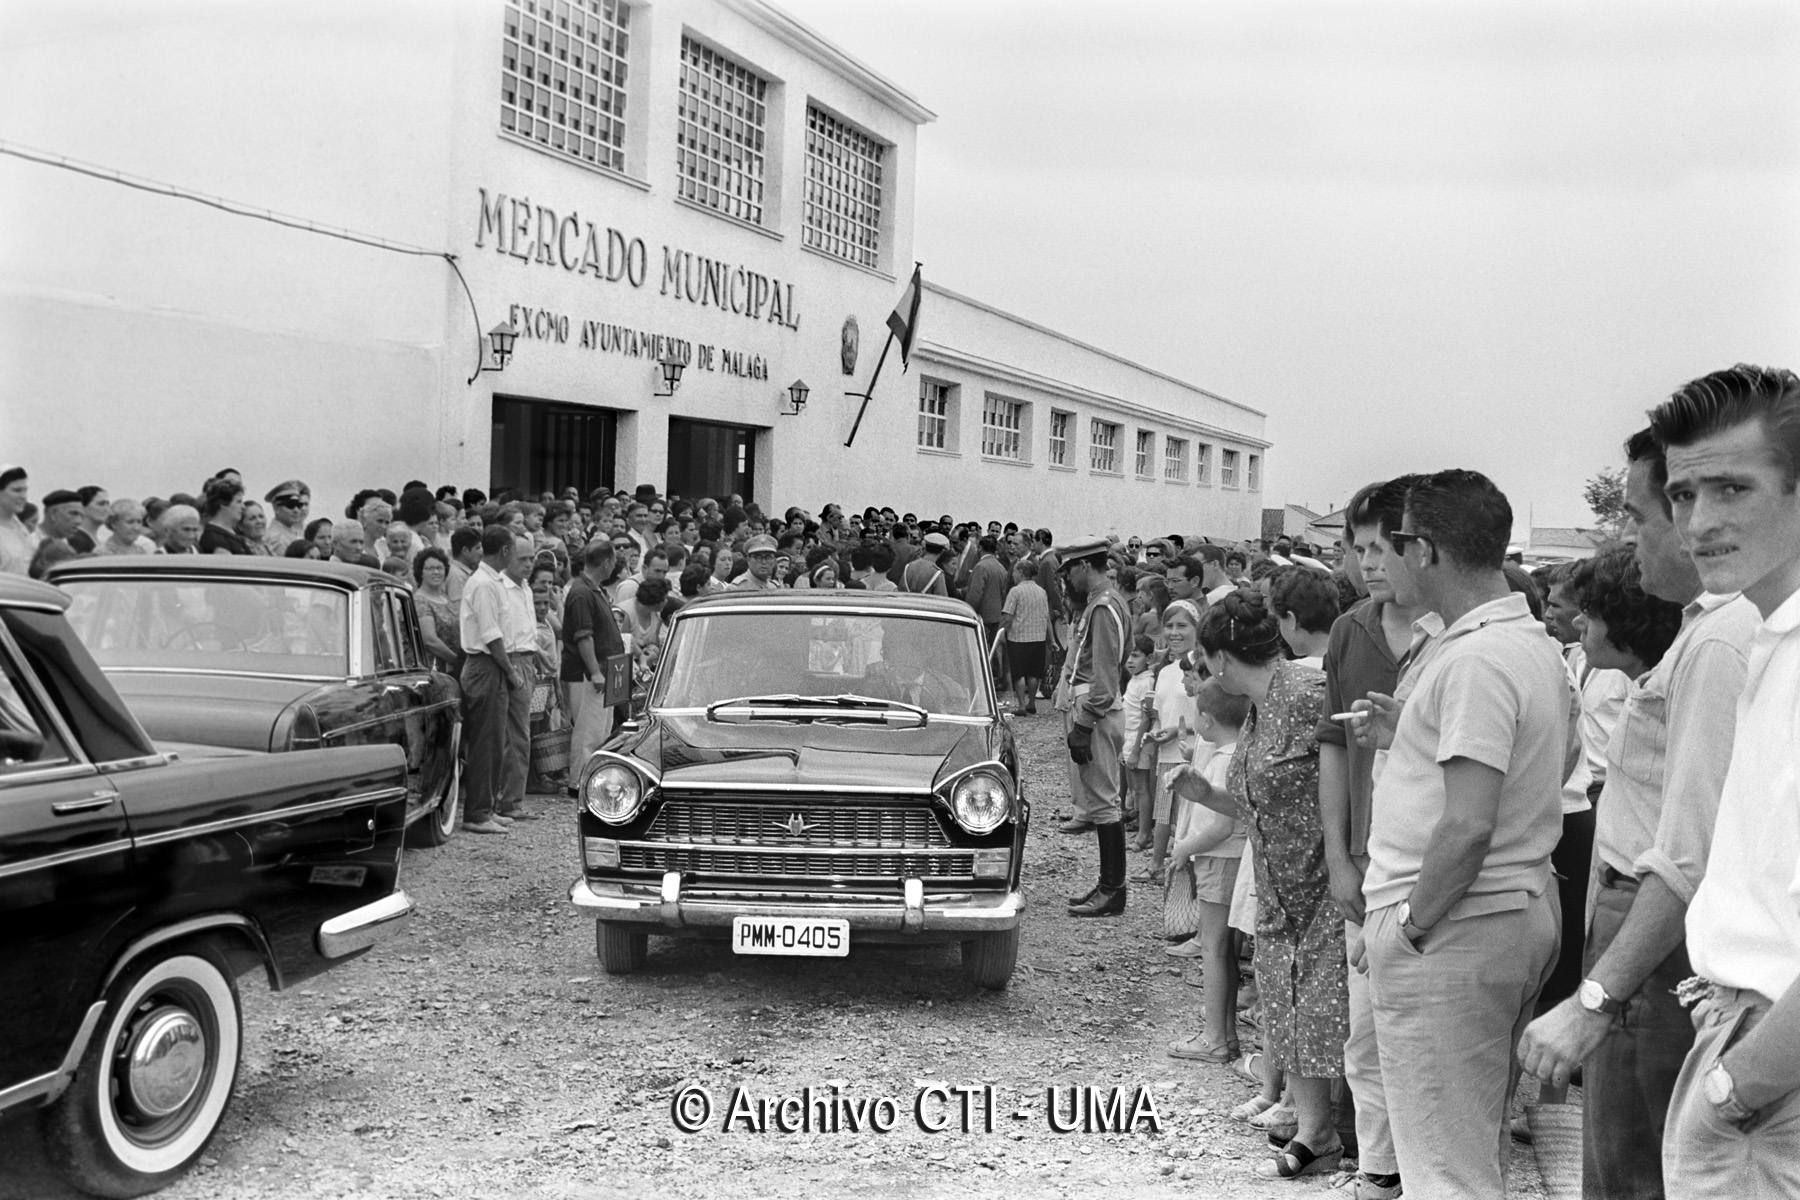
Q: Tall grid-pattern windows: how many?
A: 3